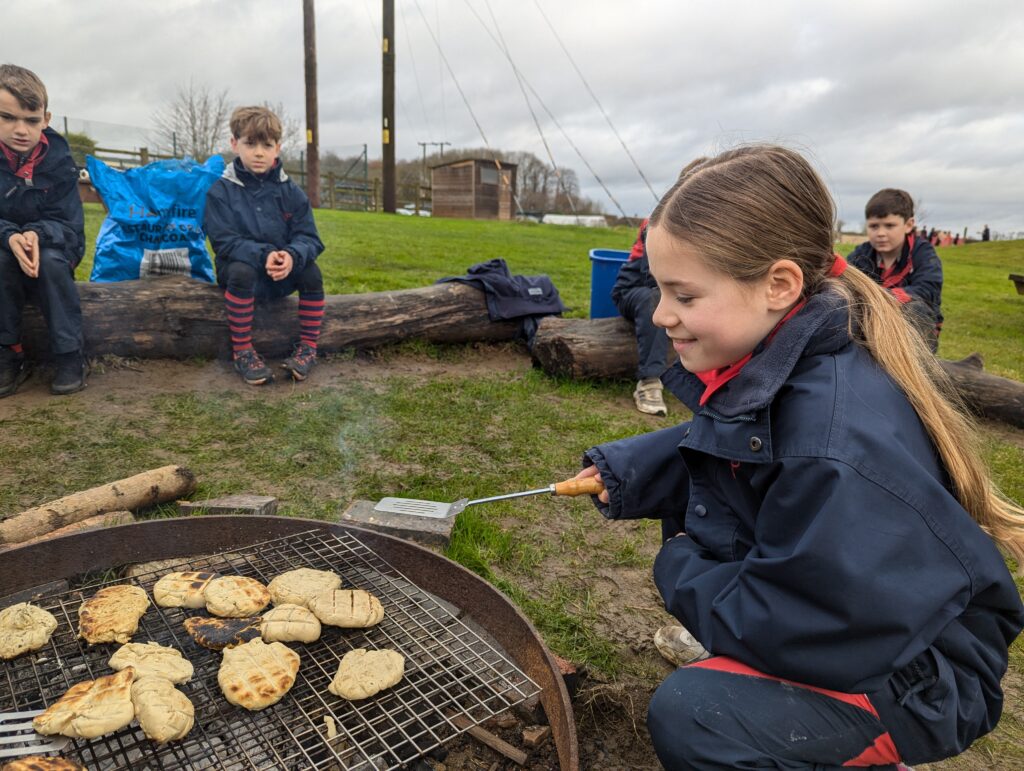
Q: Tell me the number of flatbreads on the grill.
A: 14